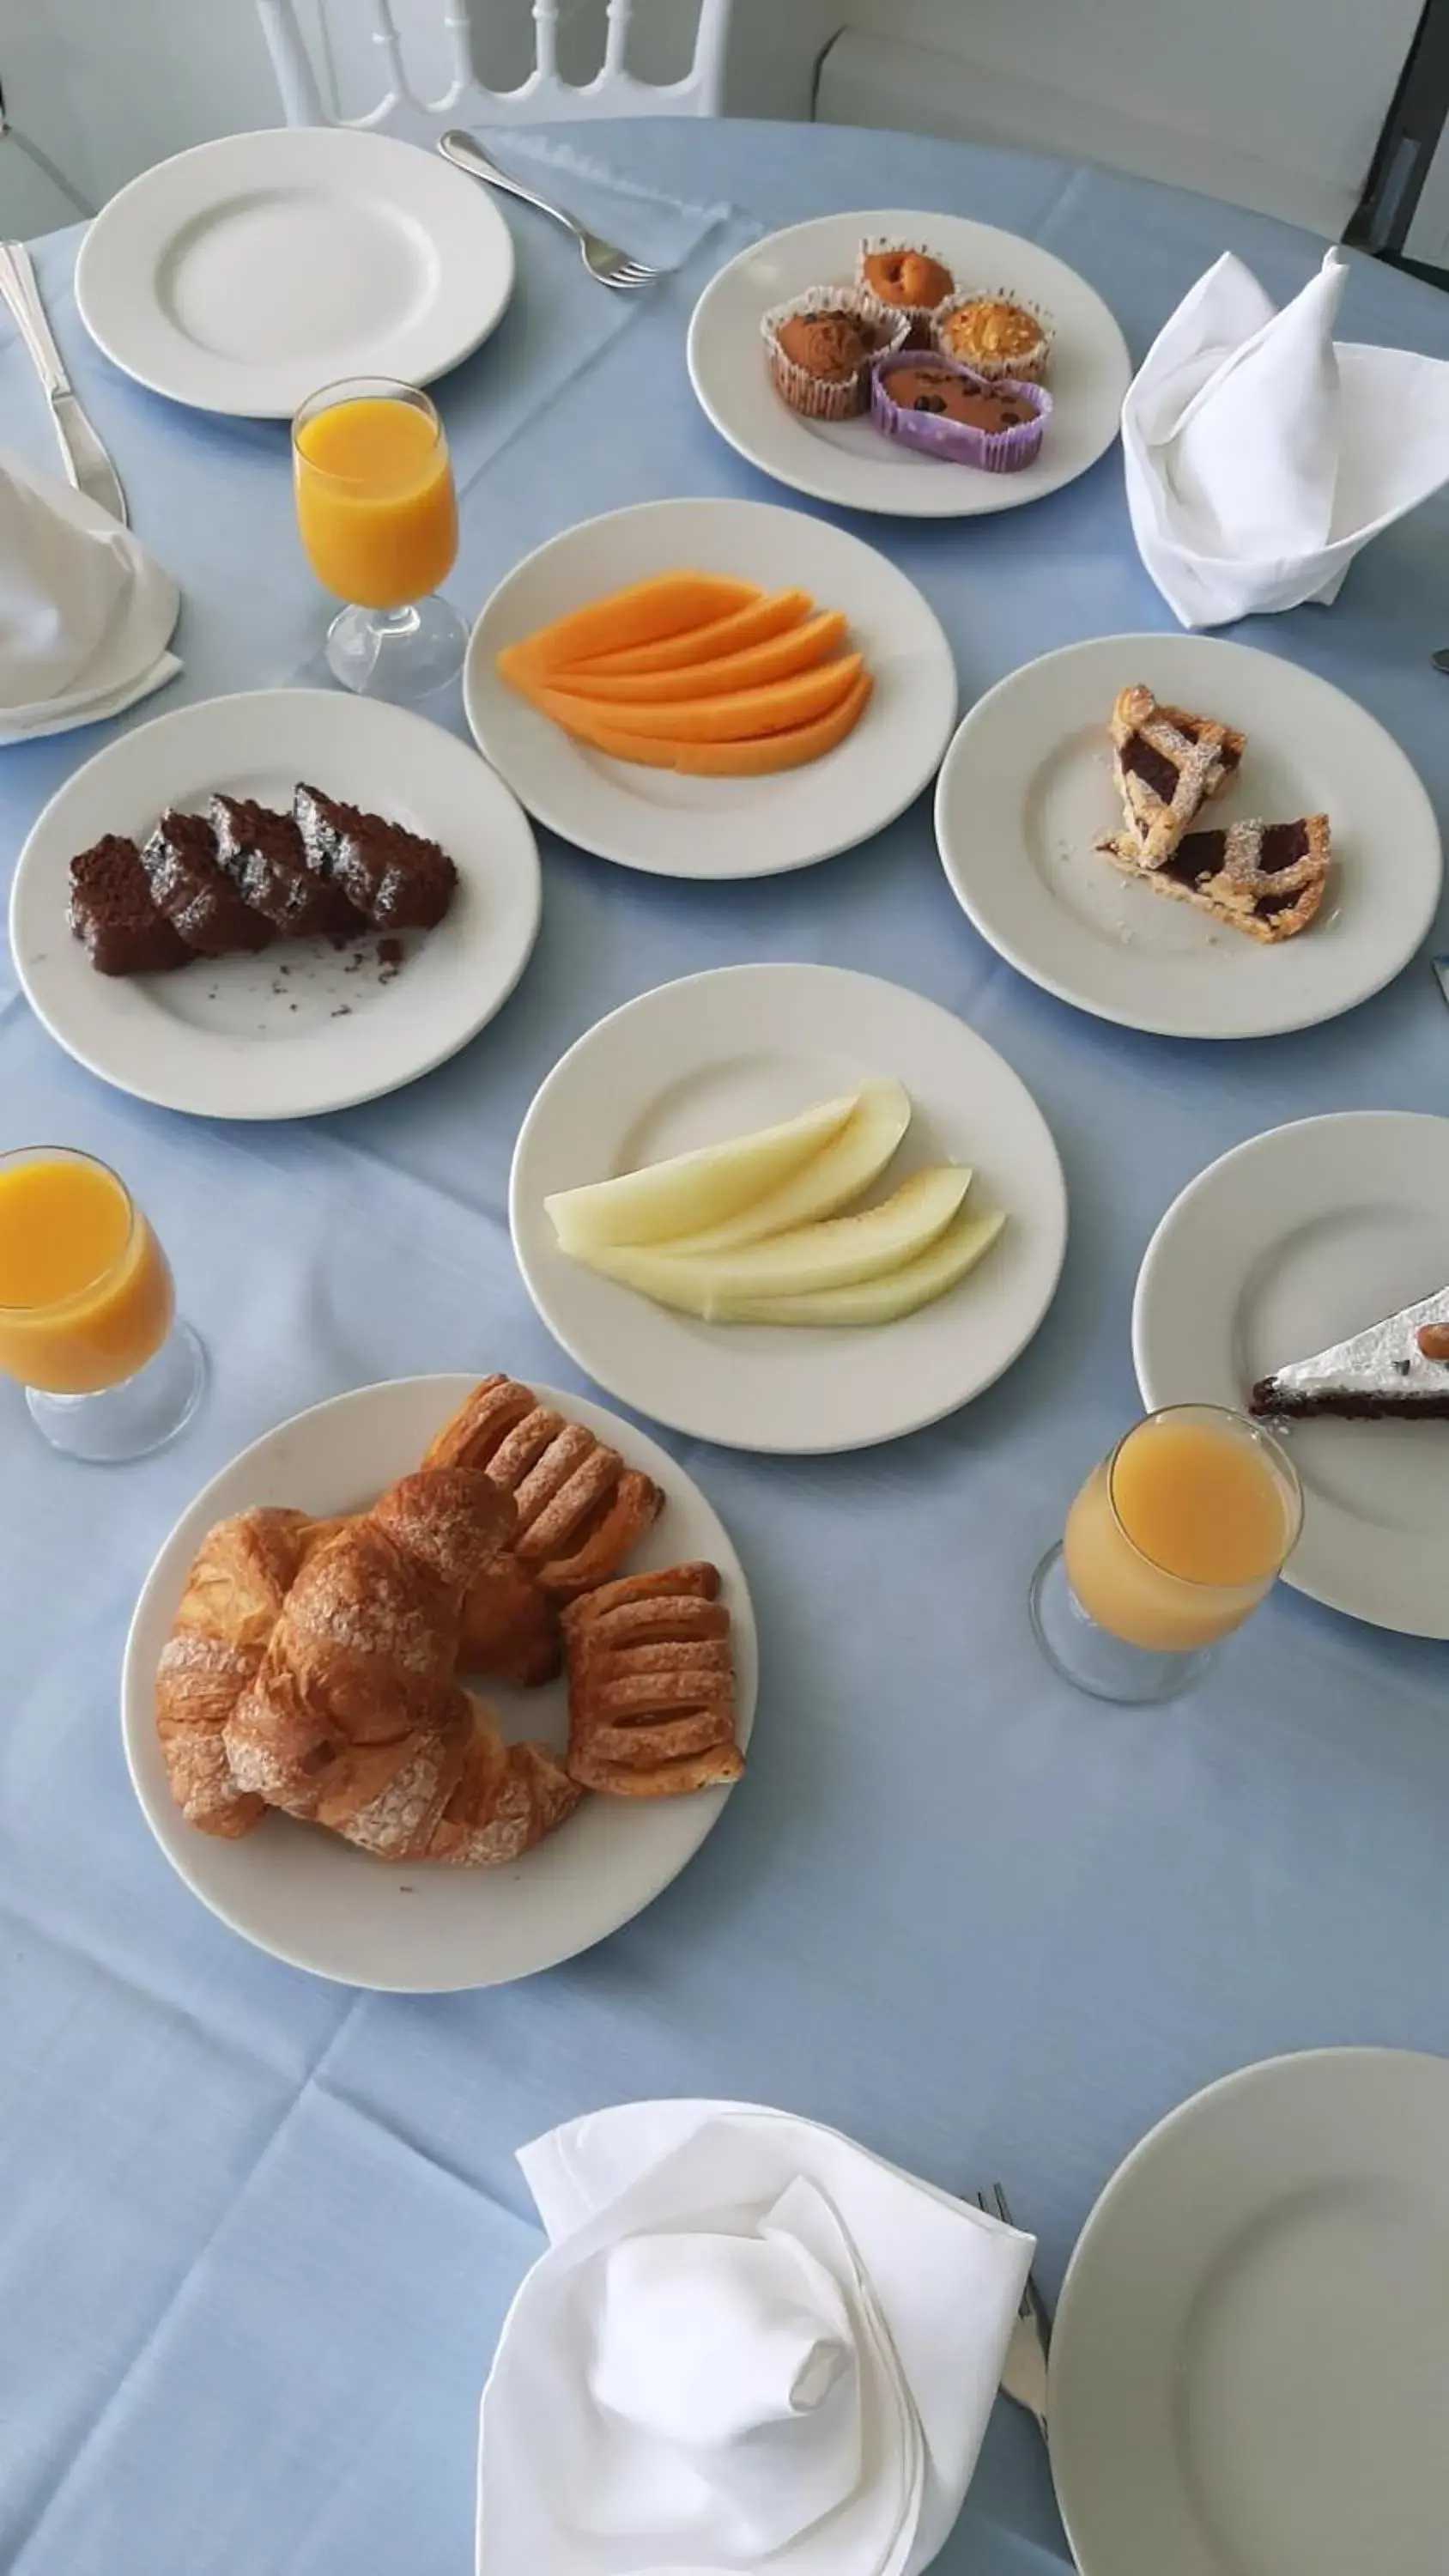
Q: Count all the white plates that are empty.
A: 2